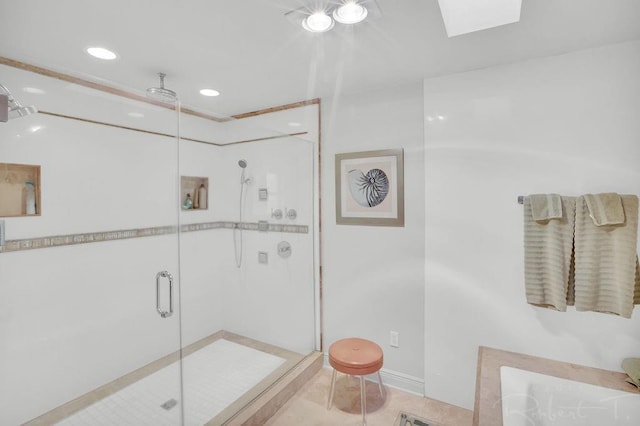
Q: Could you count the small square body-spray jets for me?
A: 3